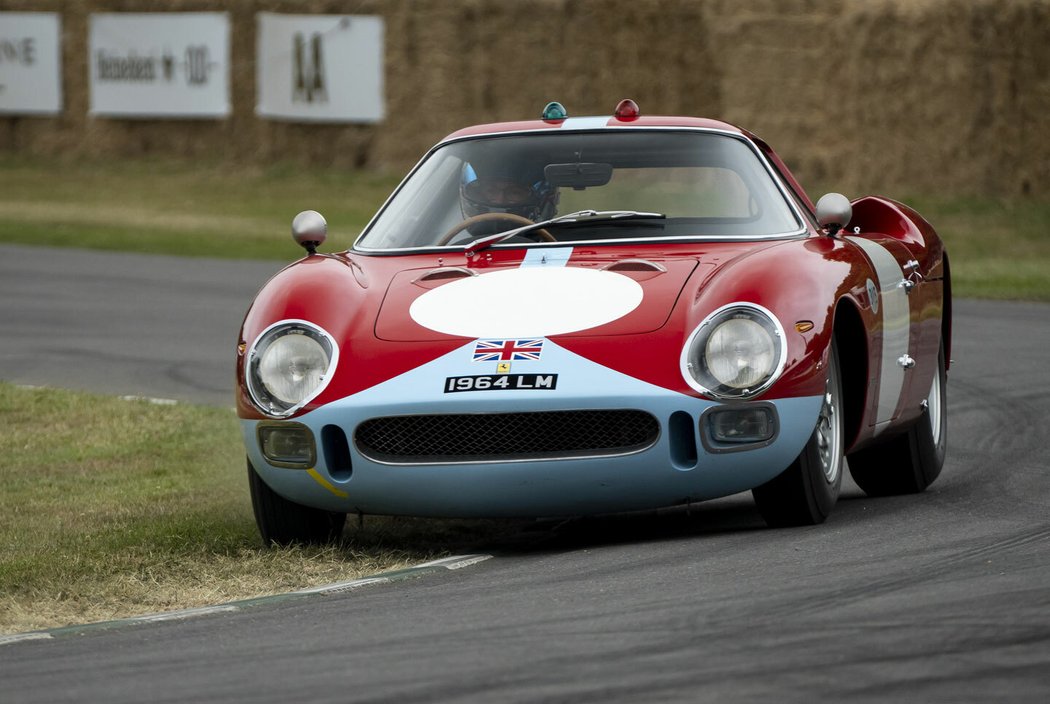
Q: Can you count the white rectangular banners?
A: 3